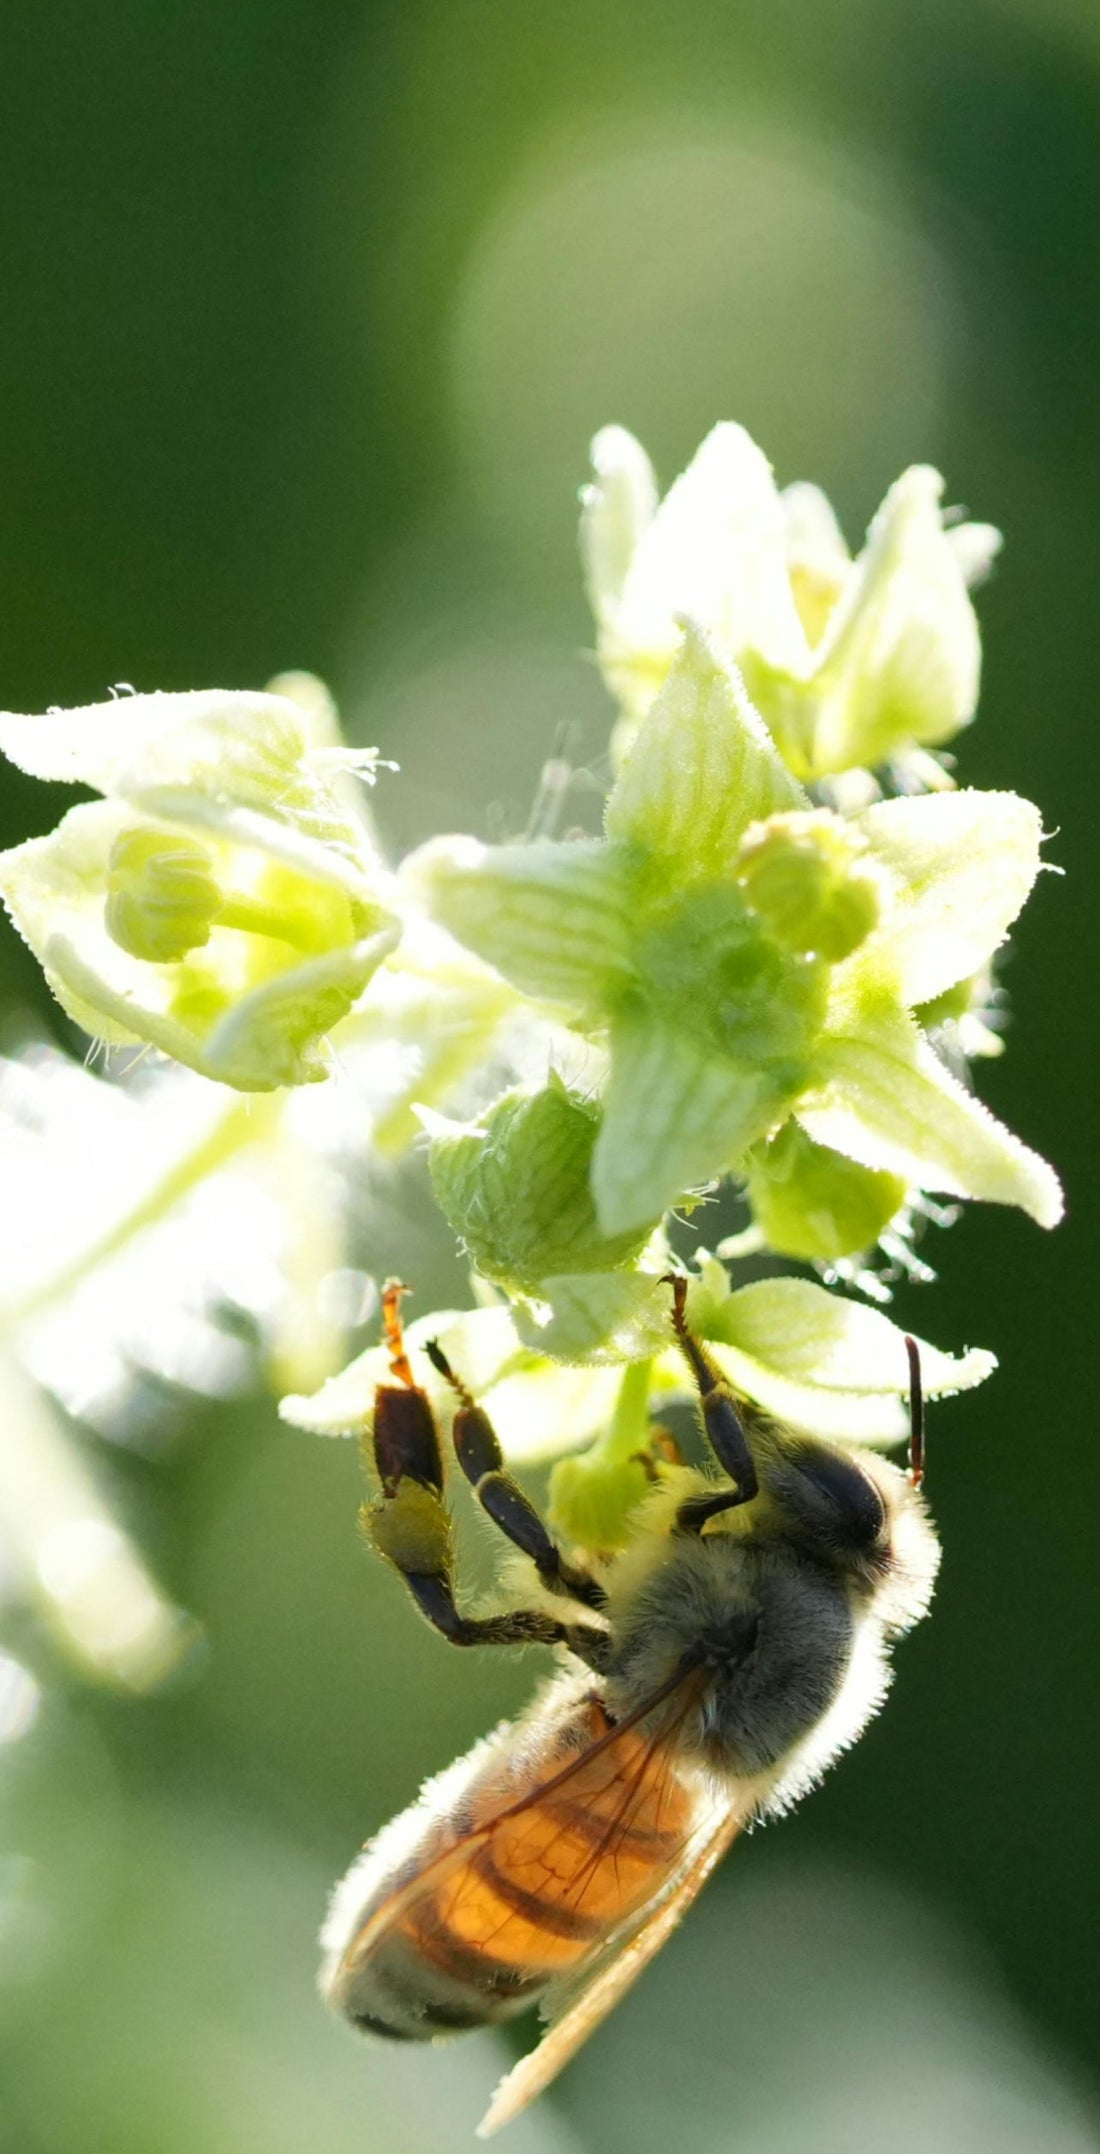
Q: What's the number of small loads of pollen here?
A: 1